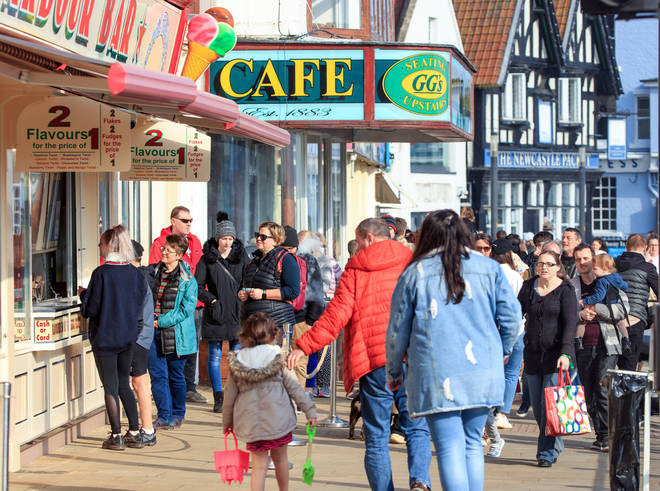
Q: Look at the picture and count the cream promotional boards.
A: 2